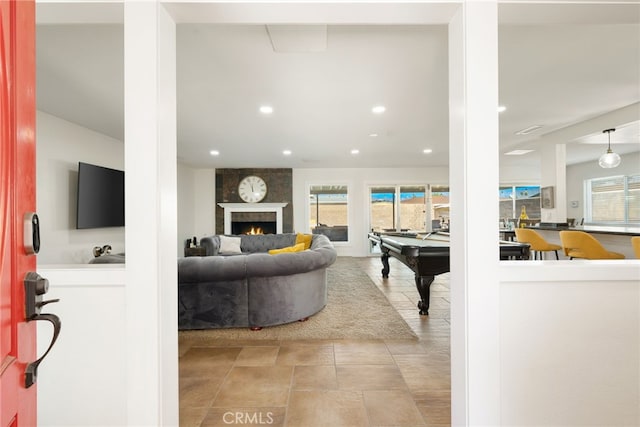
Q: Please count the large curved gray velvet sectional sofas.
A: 1